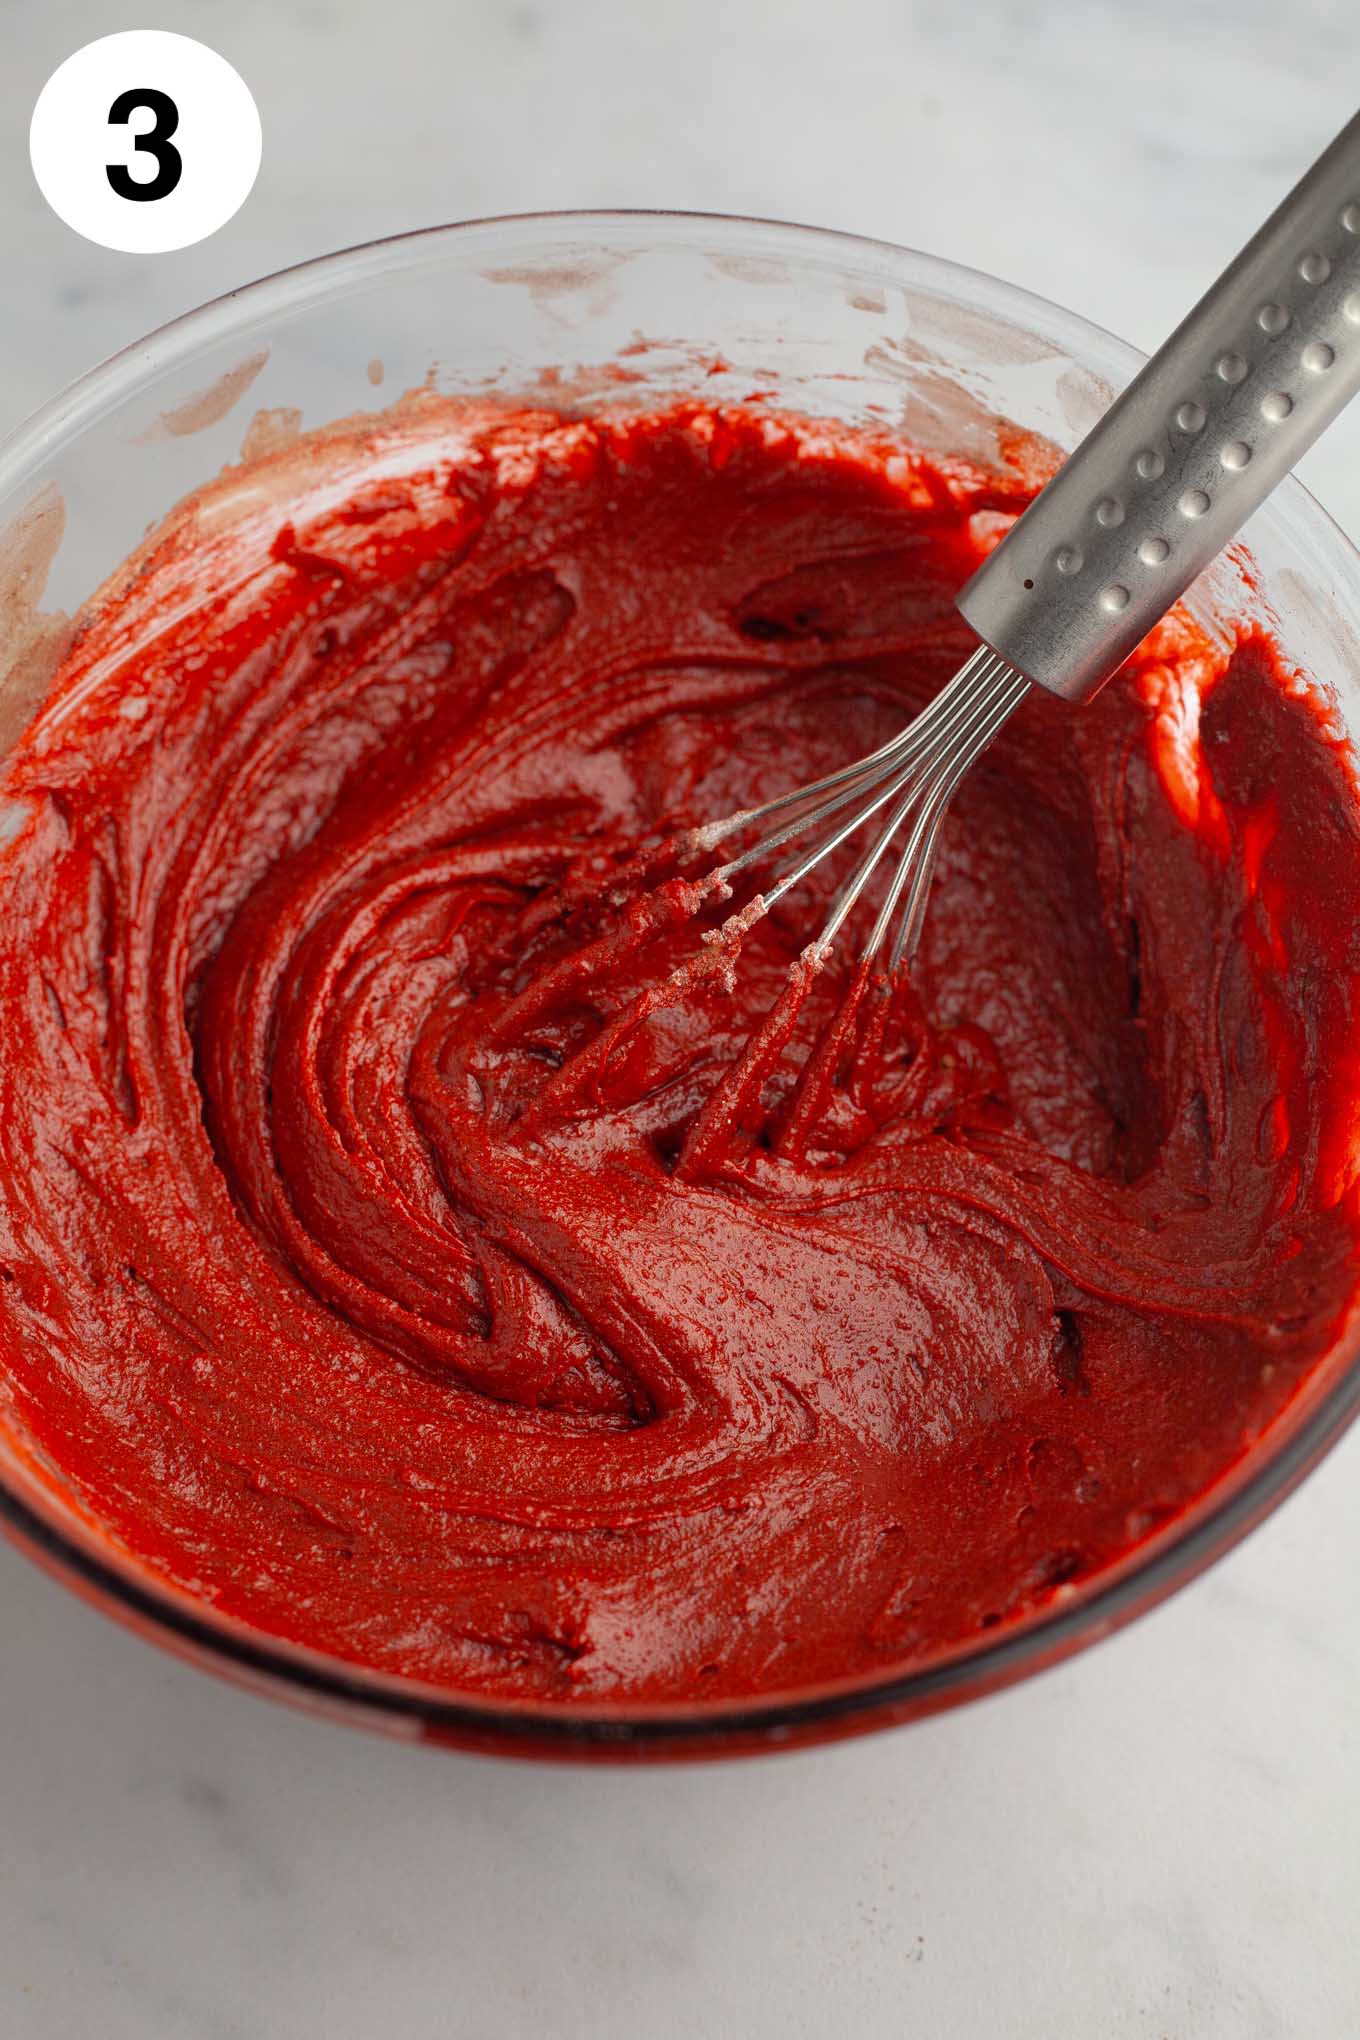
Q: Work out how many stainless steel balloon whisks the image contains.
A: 1